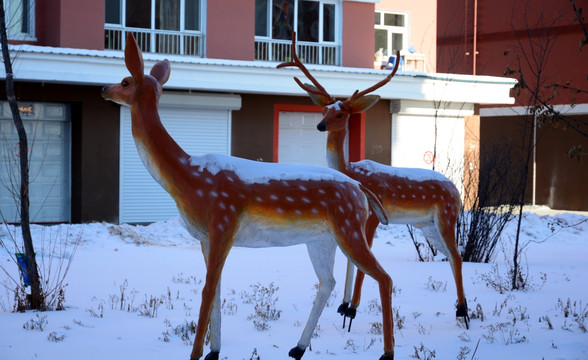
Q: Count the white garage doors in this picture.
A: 4